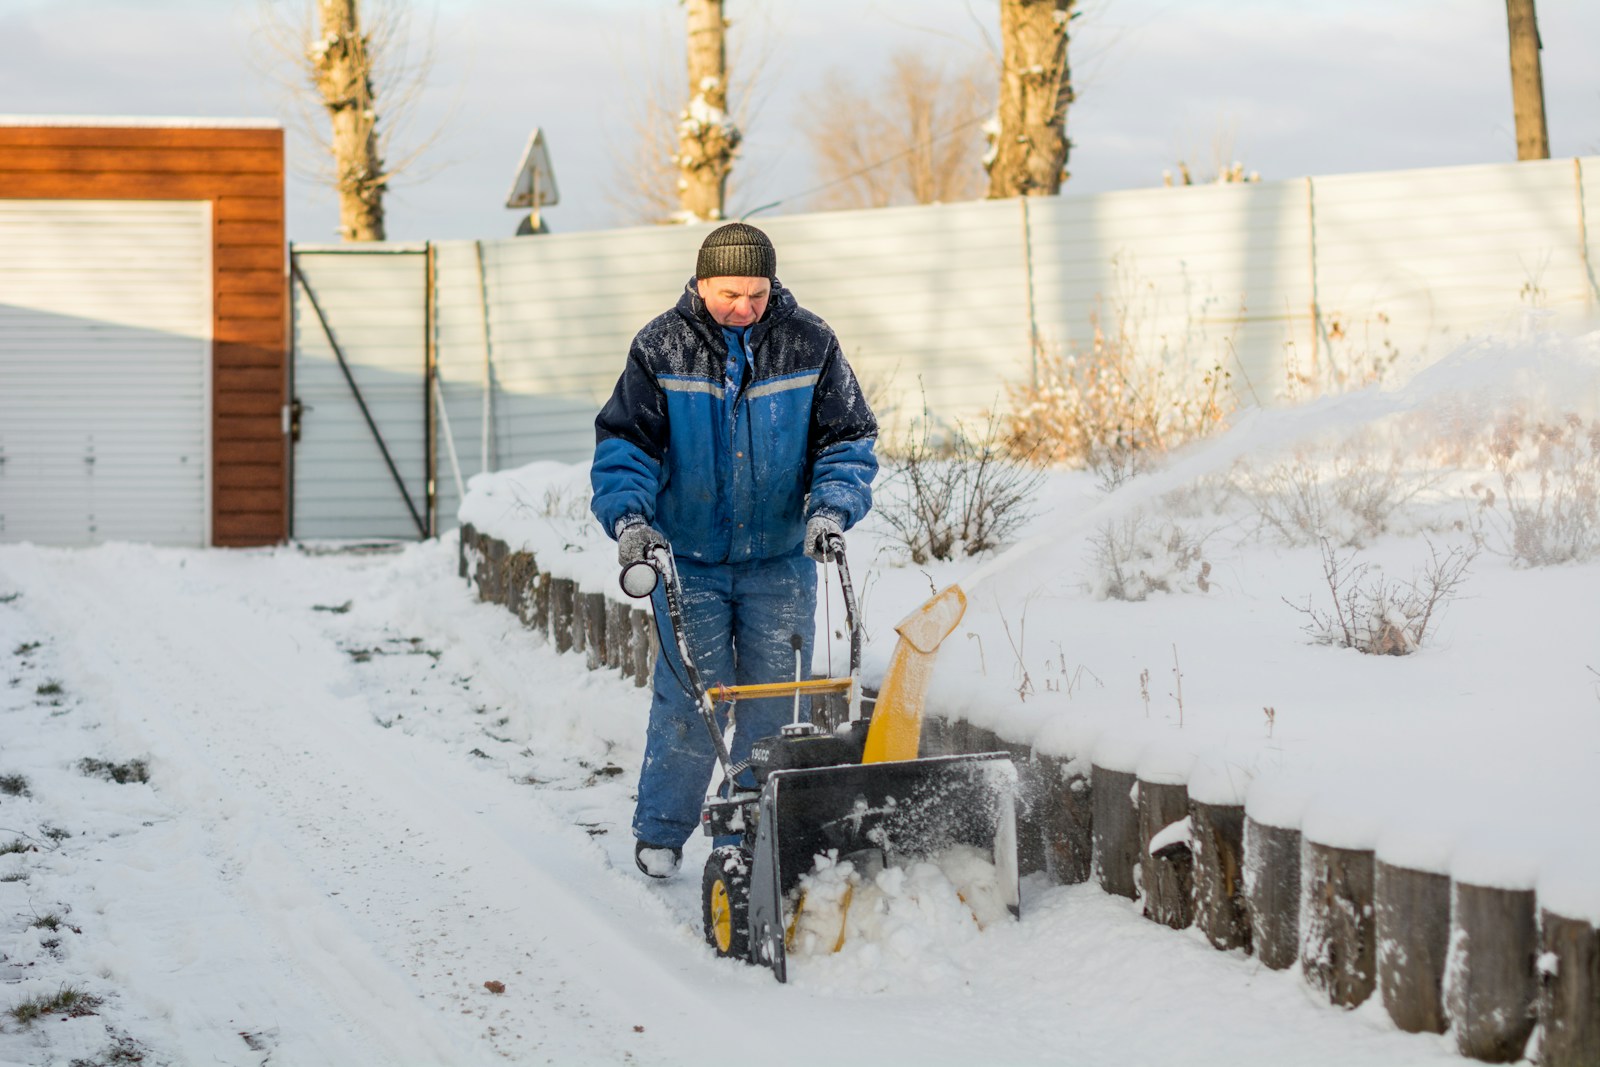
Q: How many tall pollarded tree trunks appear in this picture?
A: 3